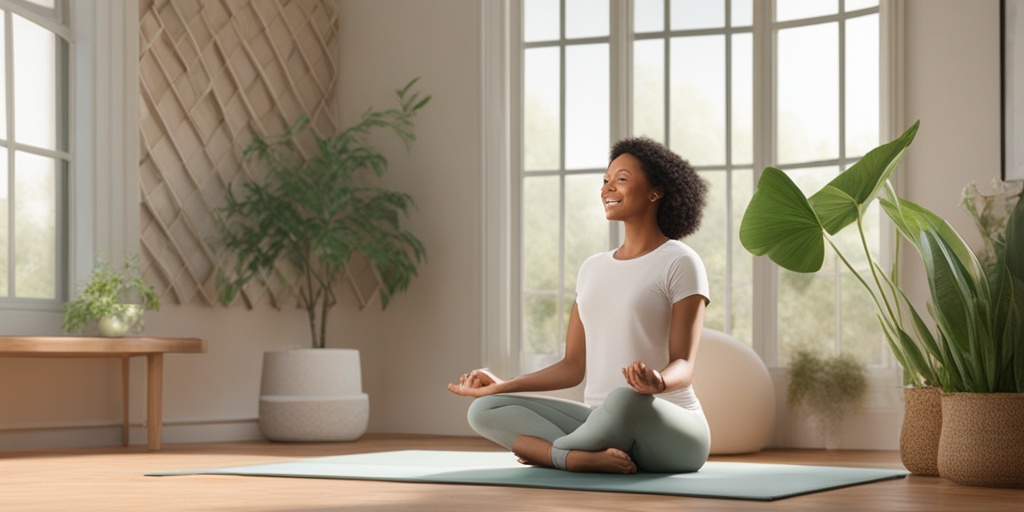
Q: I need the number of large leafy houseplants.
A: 3